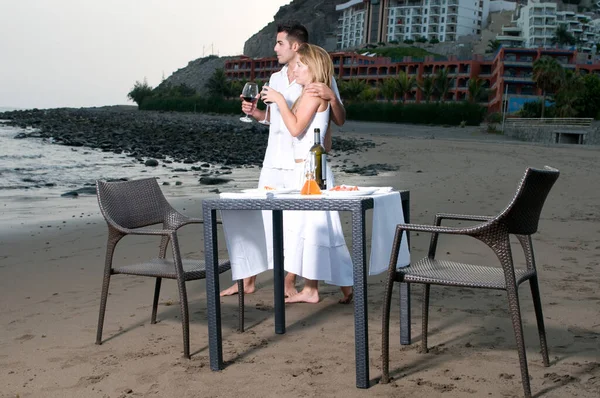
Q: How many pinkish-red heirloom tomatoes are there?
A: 0